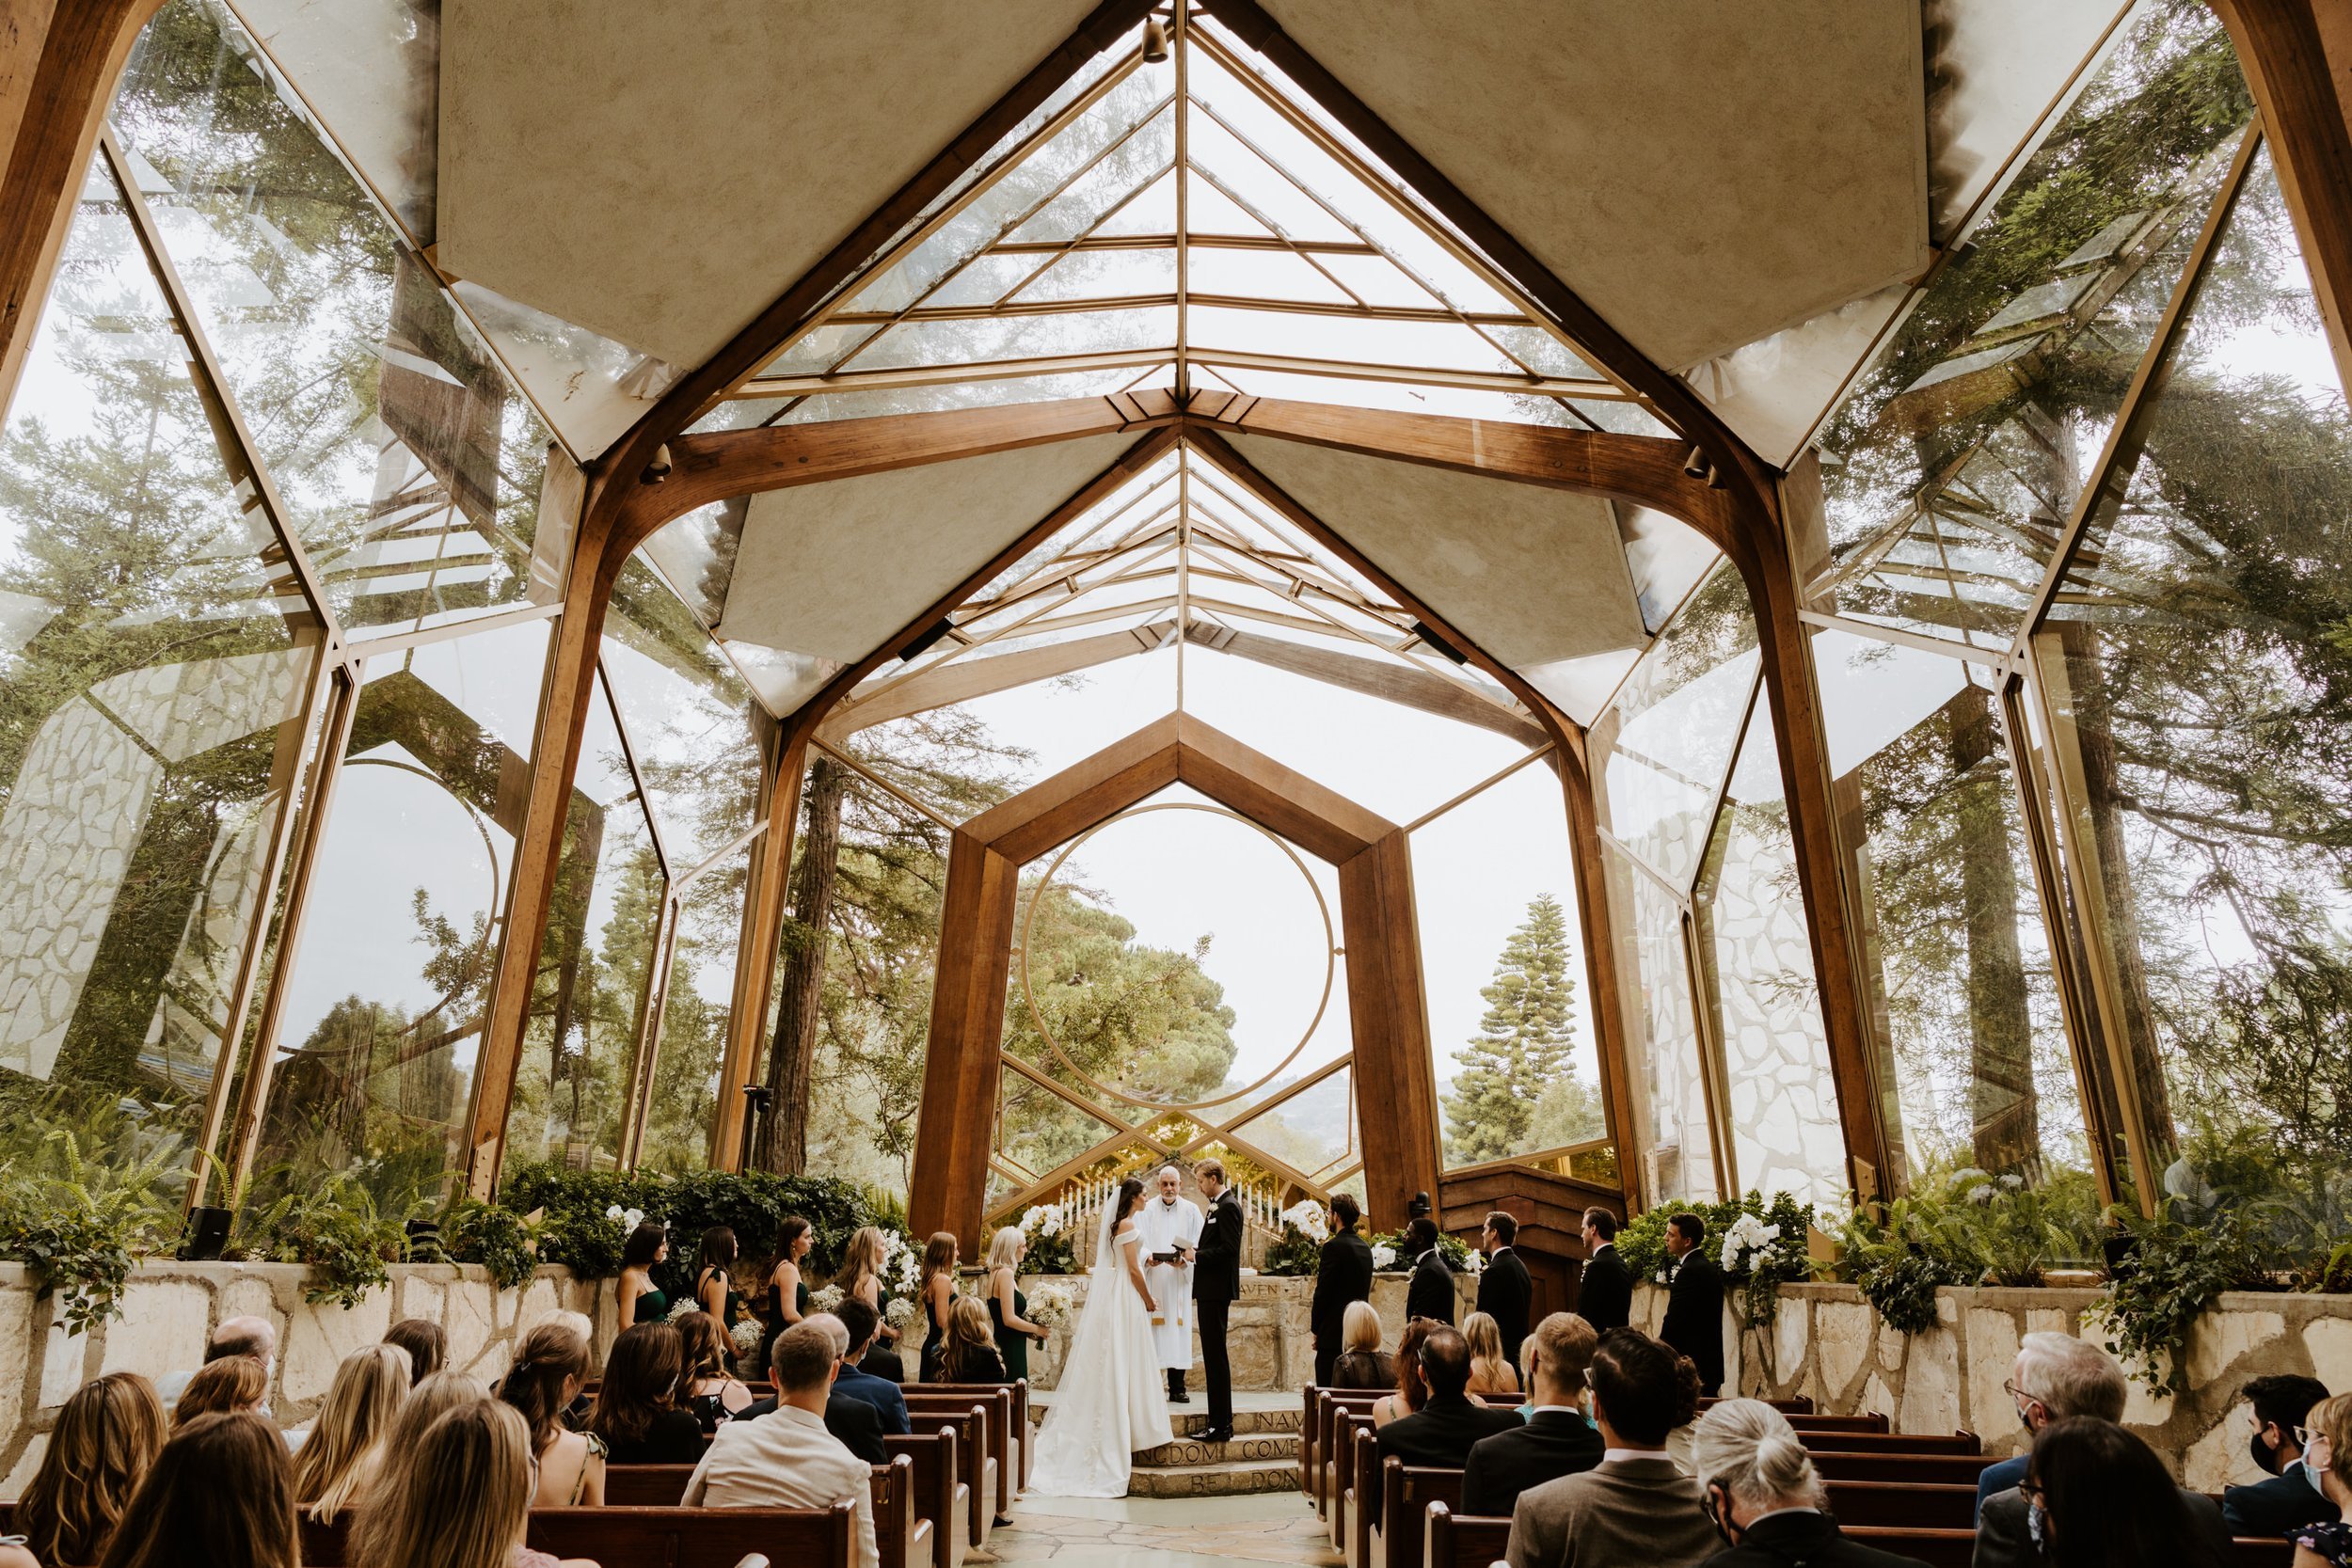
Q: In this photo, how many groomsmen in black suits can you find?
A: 5